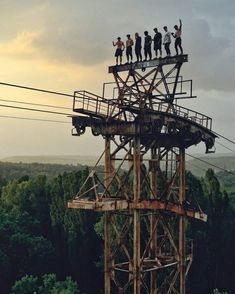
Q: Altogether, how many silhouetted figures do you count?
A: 7